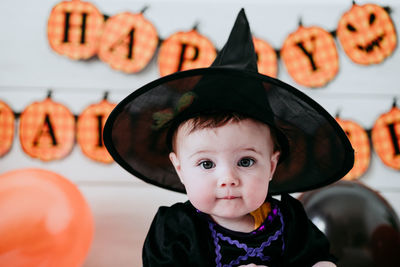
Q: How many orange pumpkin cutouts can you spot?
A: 11